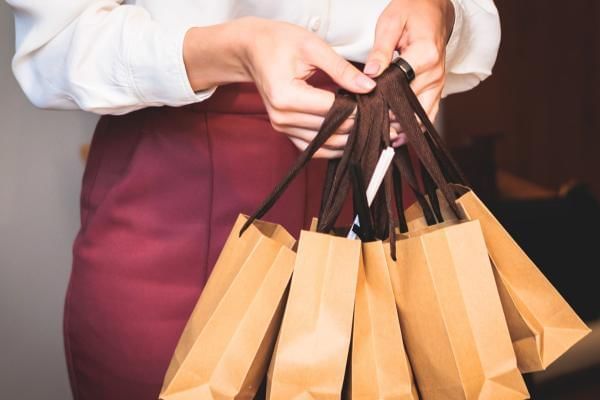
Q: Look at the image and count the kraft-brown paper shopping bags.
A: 5